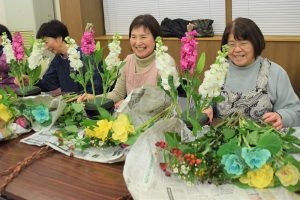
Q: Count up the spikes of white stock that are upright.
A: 6